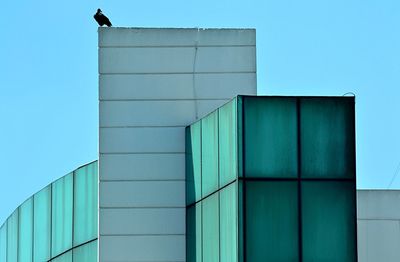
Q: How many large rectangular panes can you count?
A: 4